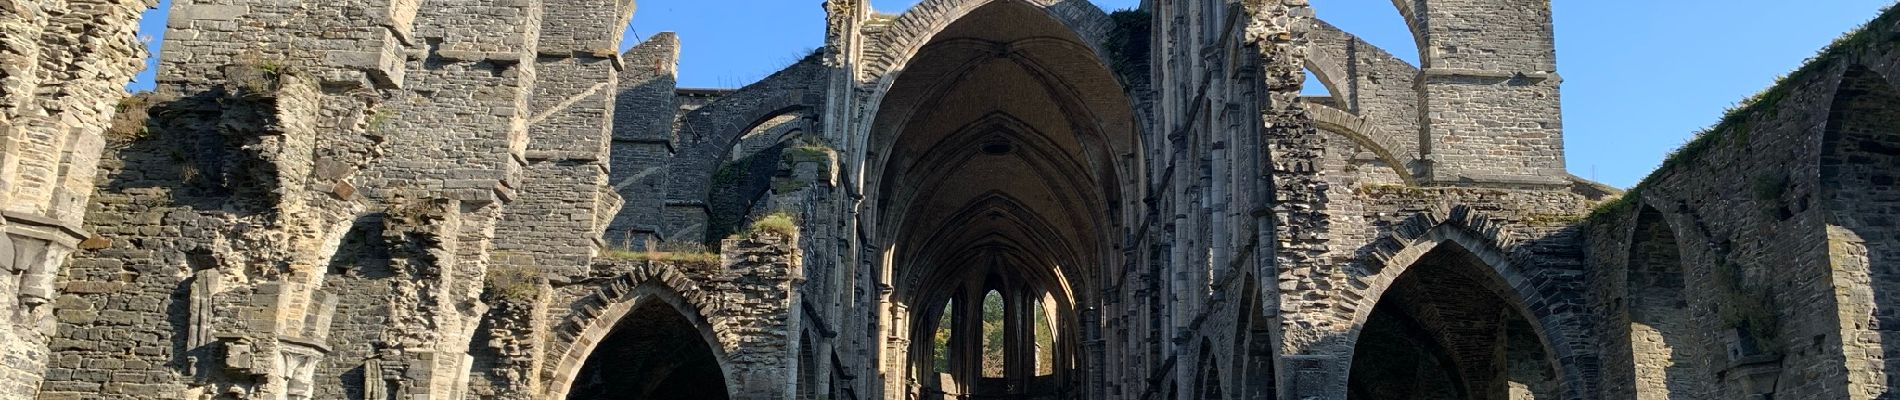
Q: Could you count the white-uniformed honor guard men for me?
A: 0